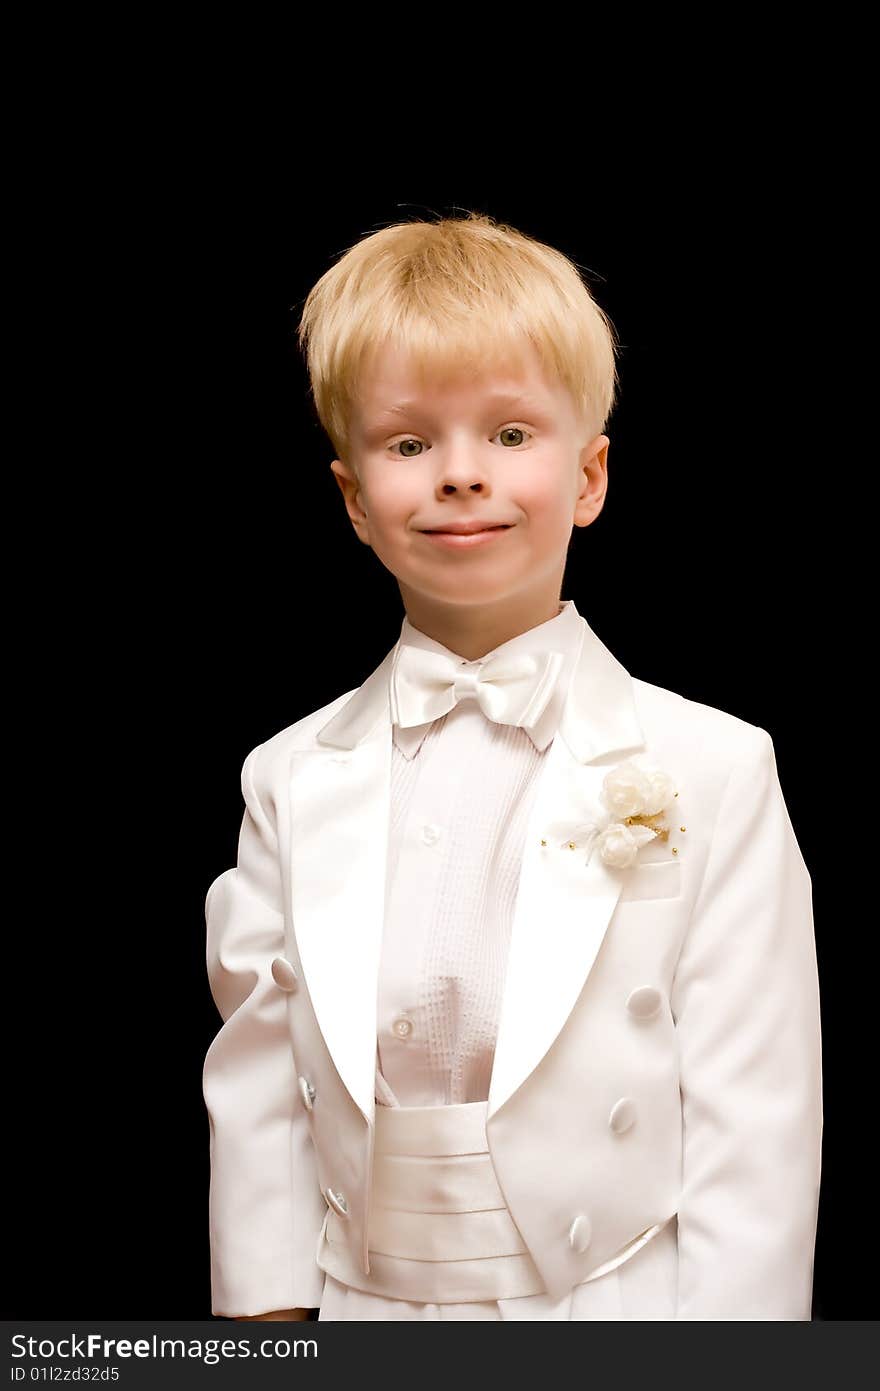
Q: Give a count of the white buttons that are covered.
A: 6